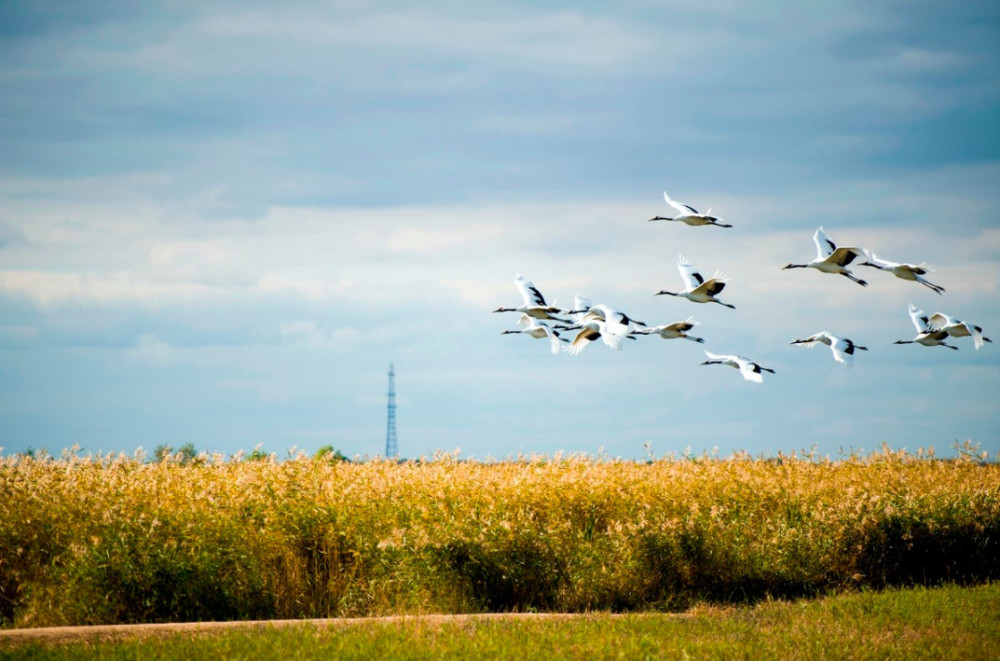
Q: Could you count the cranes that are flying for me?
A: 14